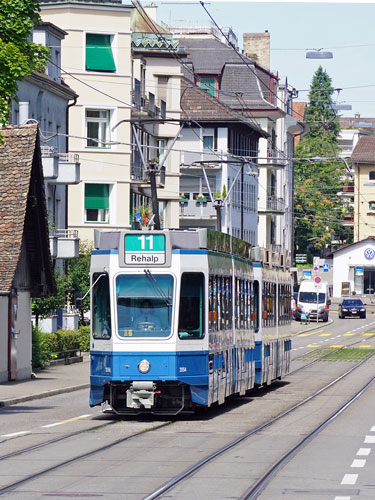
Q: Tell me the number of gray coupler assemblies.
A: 1